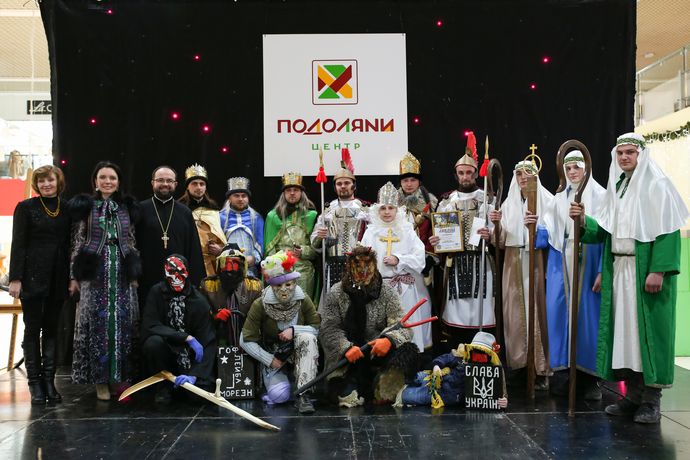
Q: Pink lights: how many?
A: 12